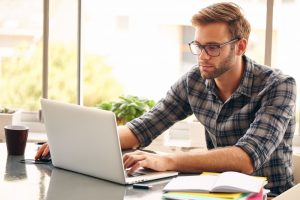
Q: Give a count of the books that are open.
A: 1